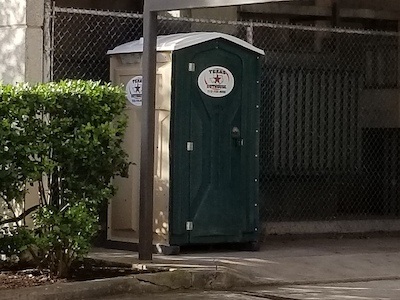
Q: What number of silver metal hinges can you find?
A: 3